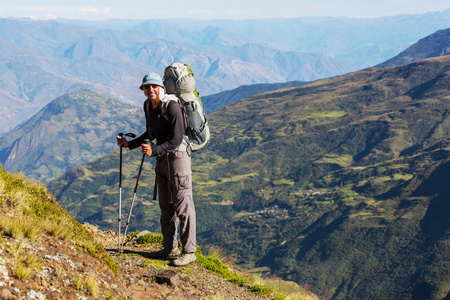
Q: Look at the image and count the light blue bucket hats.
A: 1